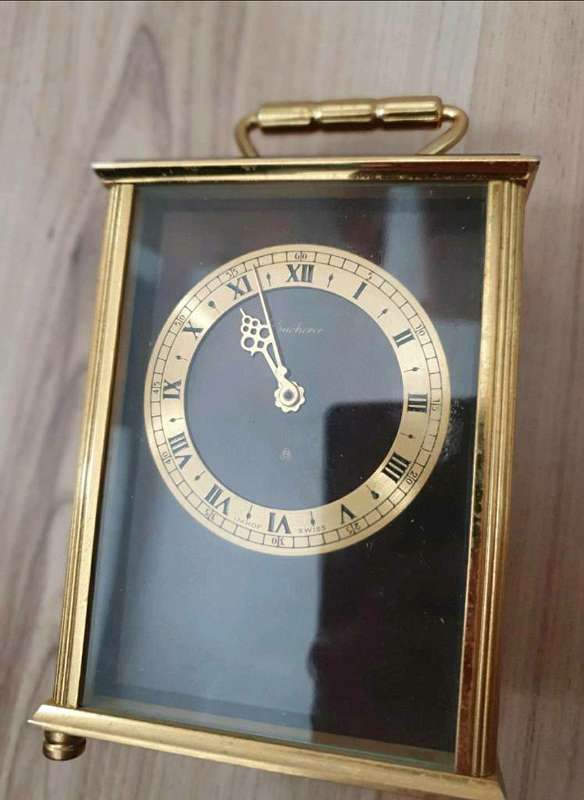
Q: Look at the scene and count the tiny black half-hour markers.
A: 12